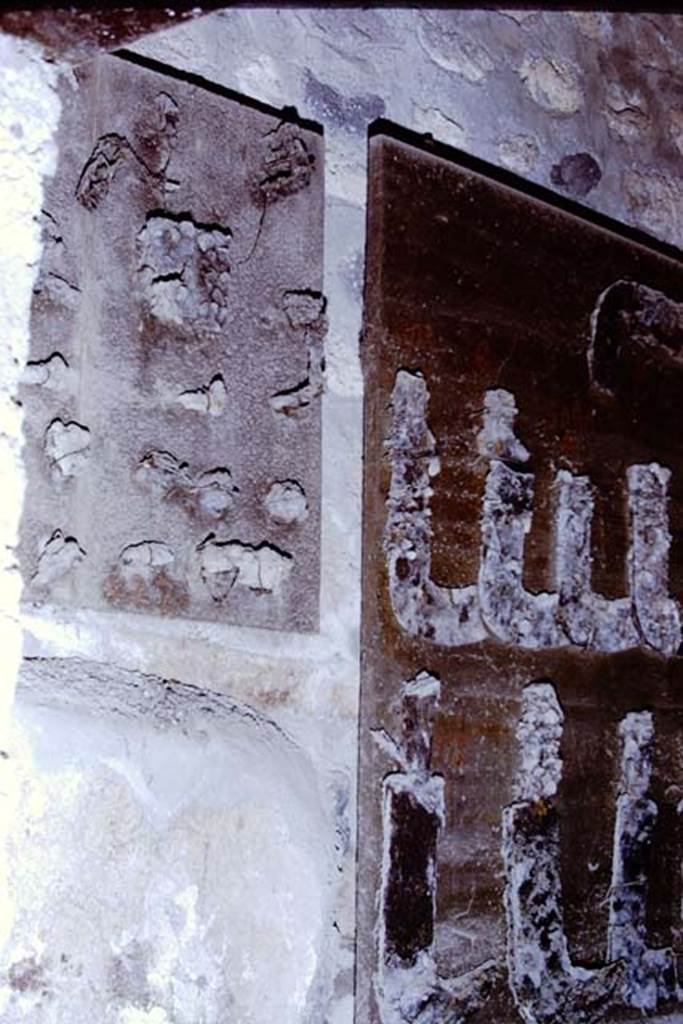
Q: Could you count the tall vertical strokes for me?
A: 7